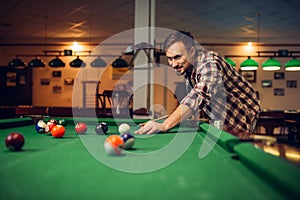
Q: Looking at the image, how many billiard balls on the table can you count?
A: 11